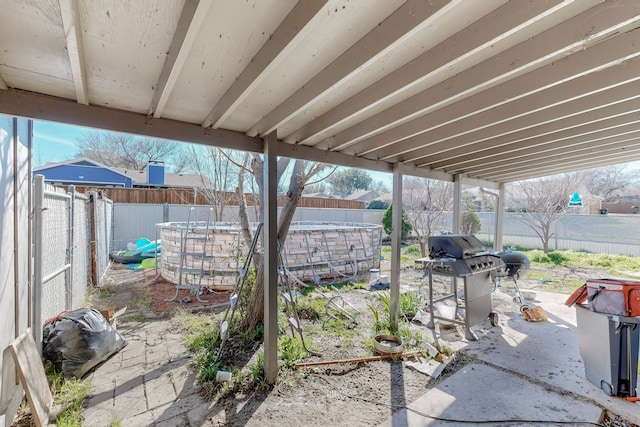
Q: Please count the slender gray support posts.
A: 4